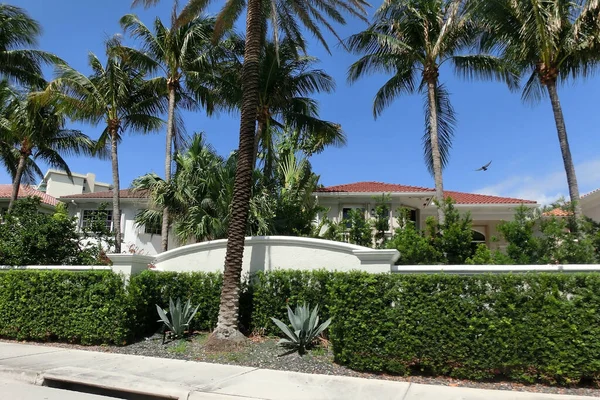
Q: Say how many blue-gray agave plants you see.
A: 2